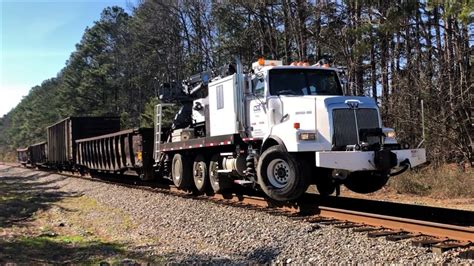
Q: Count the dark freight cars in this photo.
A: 4